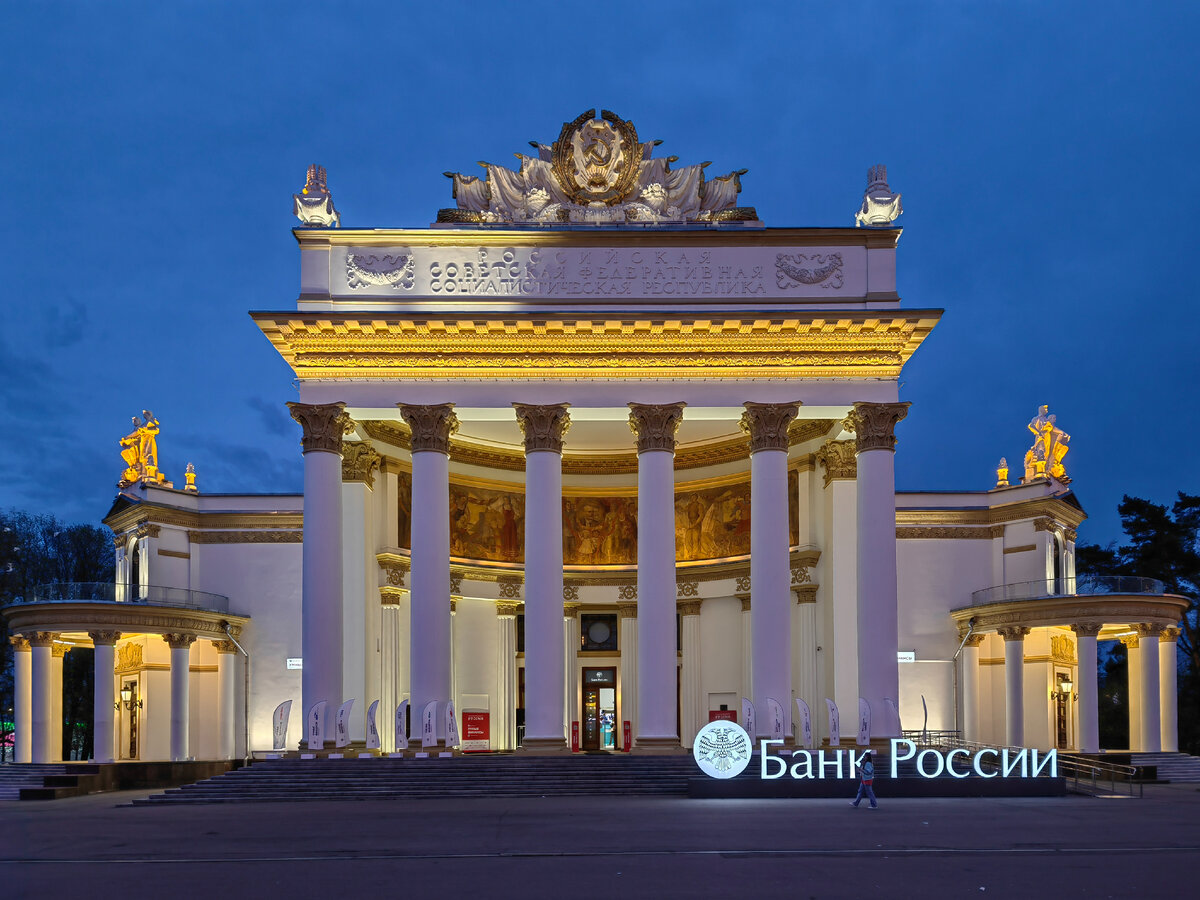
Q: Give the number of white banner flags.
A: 14